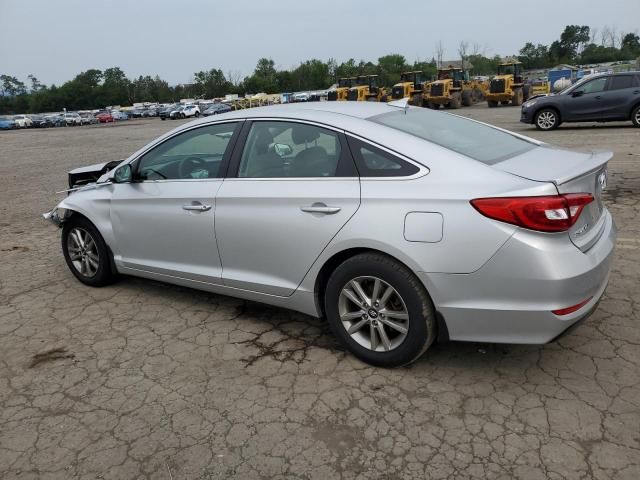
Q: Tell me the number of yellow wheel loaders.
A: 5